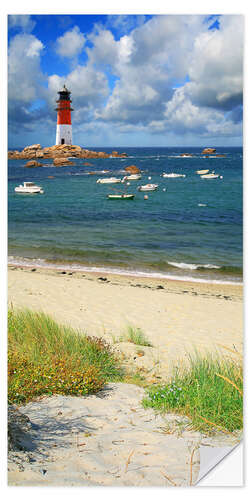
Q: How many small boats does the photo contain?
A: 8